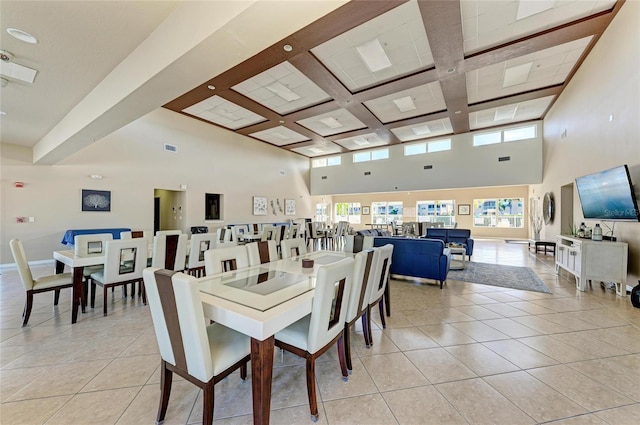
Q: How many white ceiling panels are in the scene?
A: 12